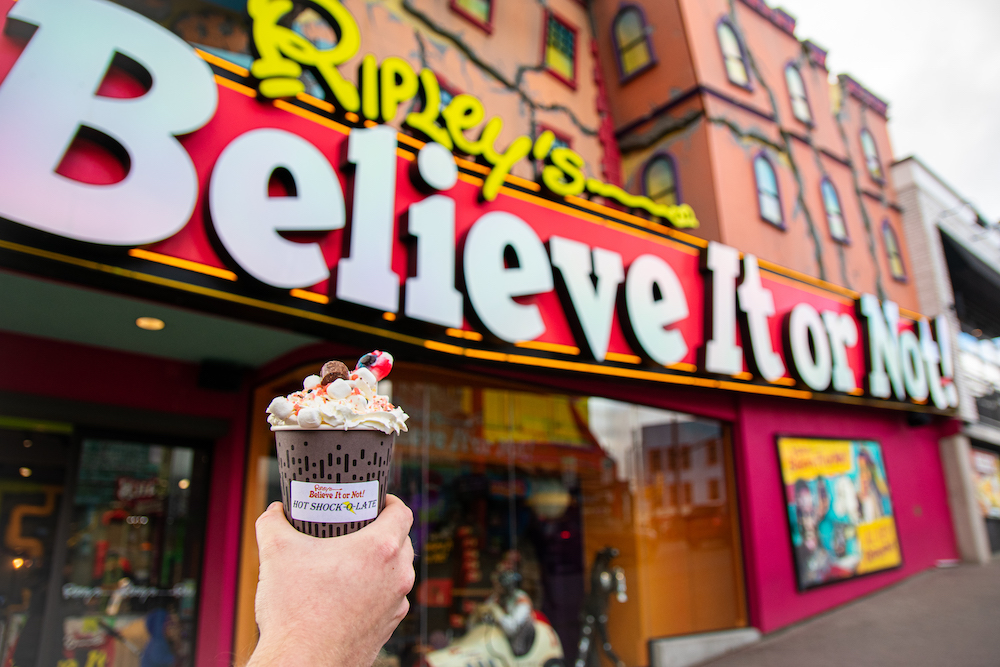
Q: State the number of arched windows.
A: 8